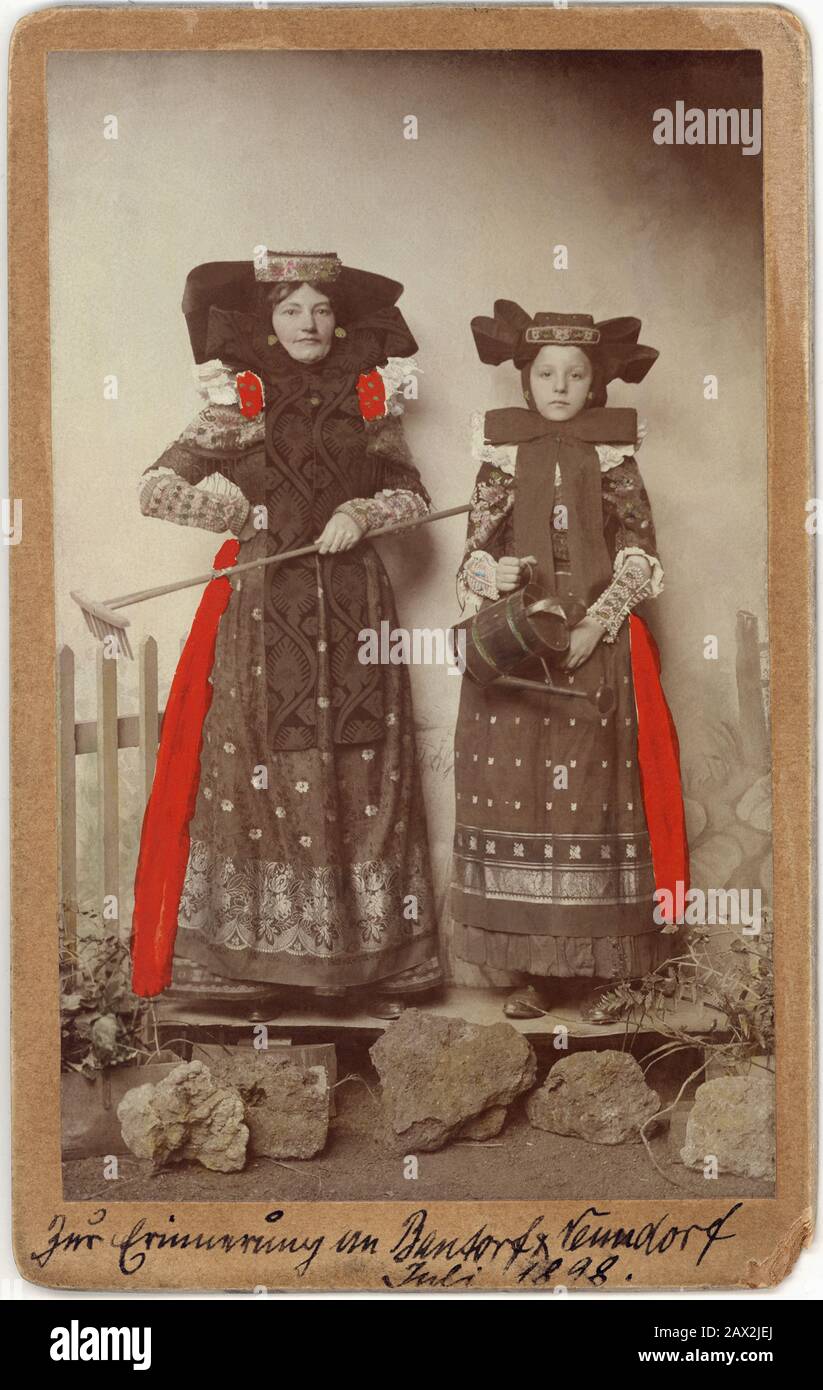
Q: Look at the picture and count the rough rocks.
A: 5